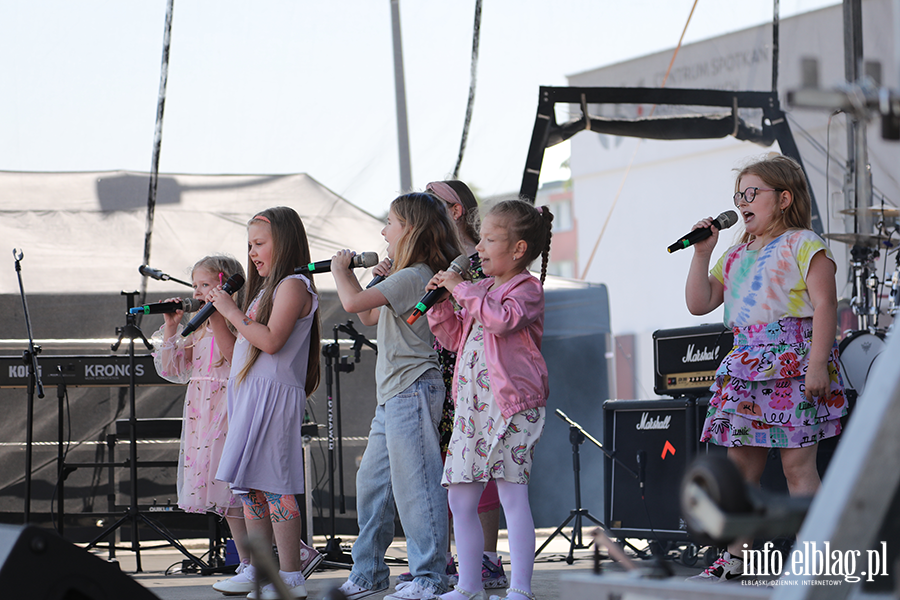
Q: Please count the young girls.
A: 6